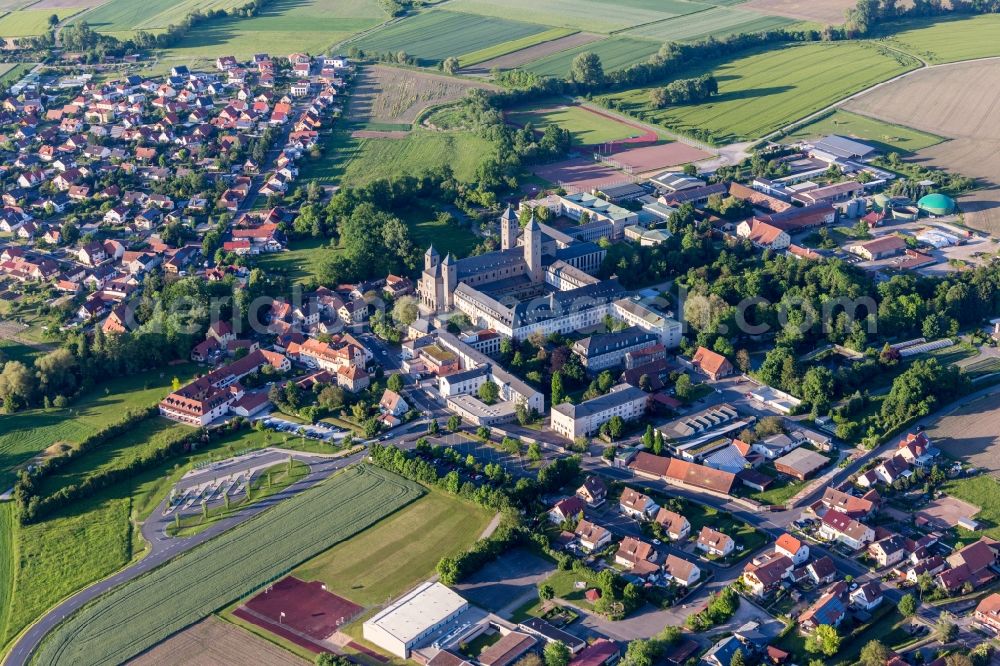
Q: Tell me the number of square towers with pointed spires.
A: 4